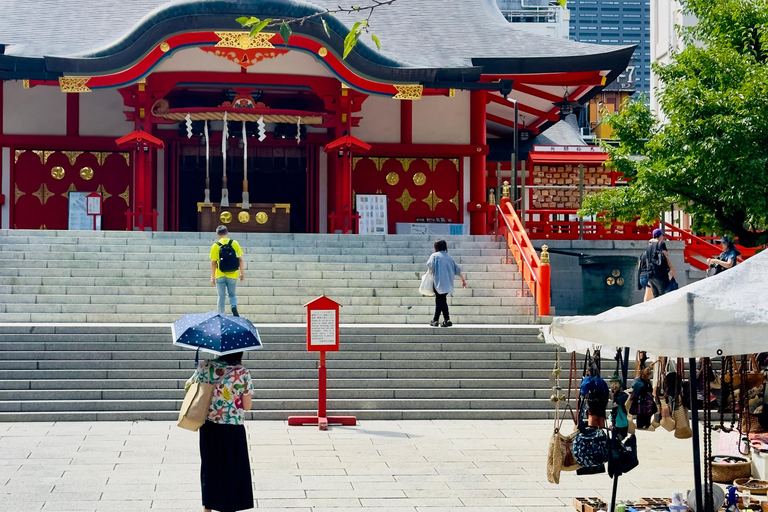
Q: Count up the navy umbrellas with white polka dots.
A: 1